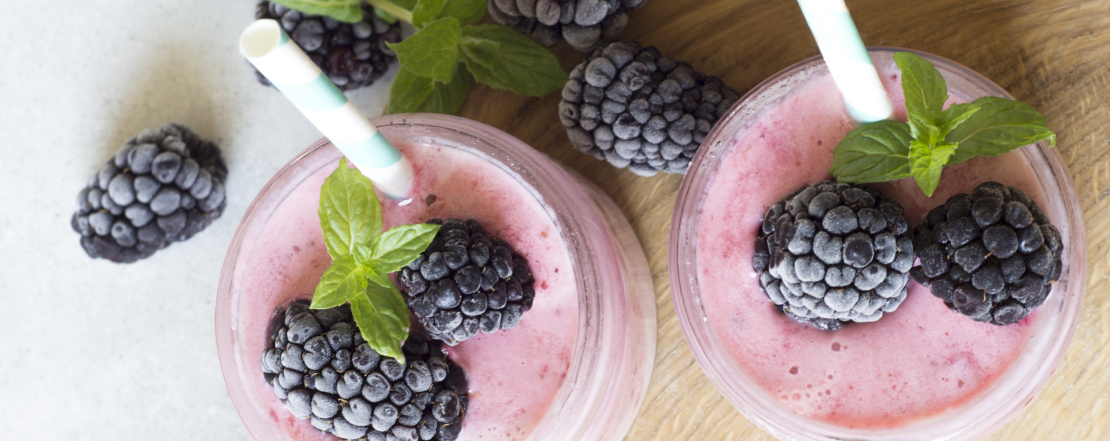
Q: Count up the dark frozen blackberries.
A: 8